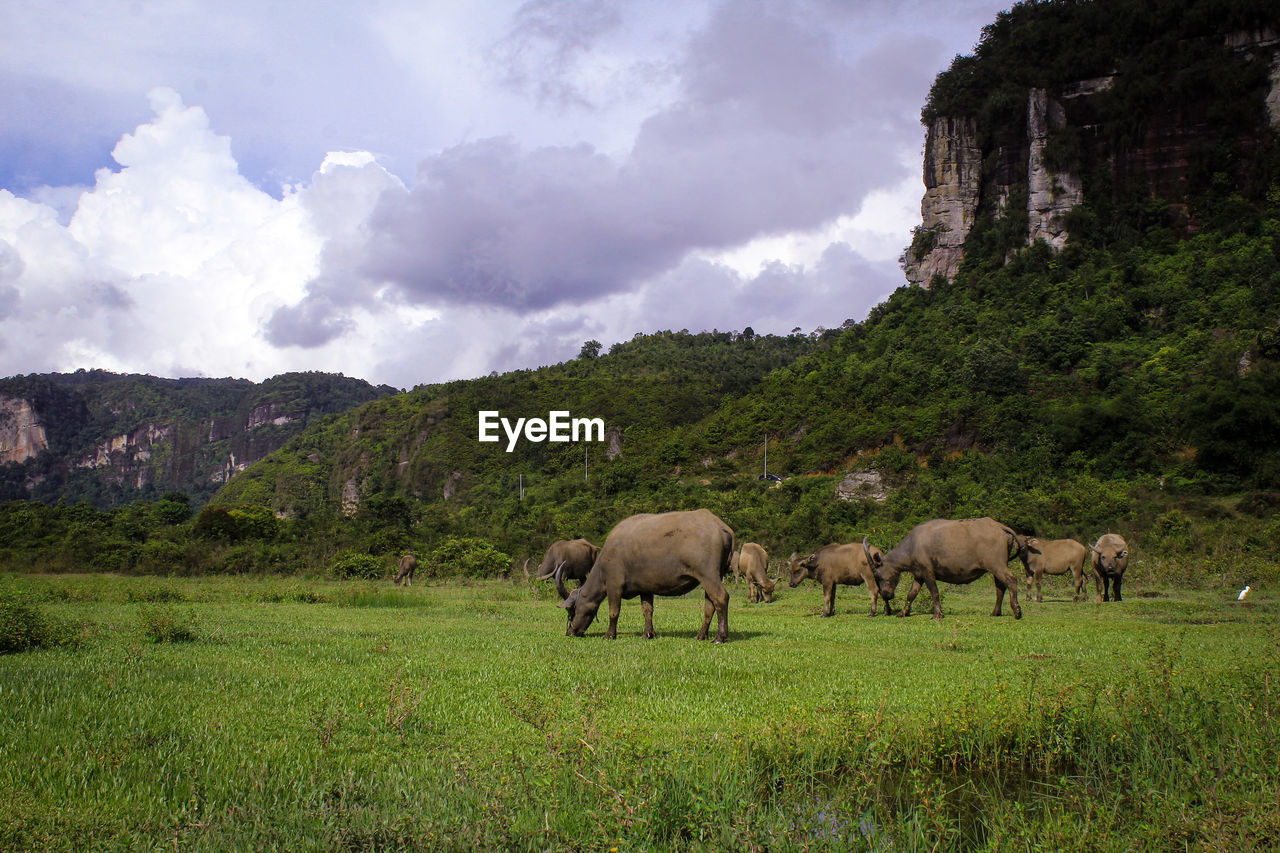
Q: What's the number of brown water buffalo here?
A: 8